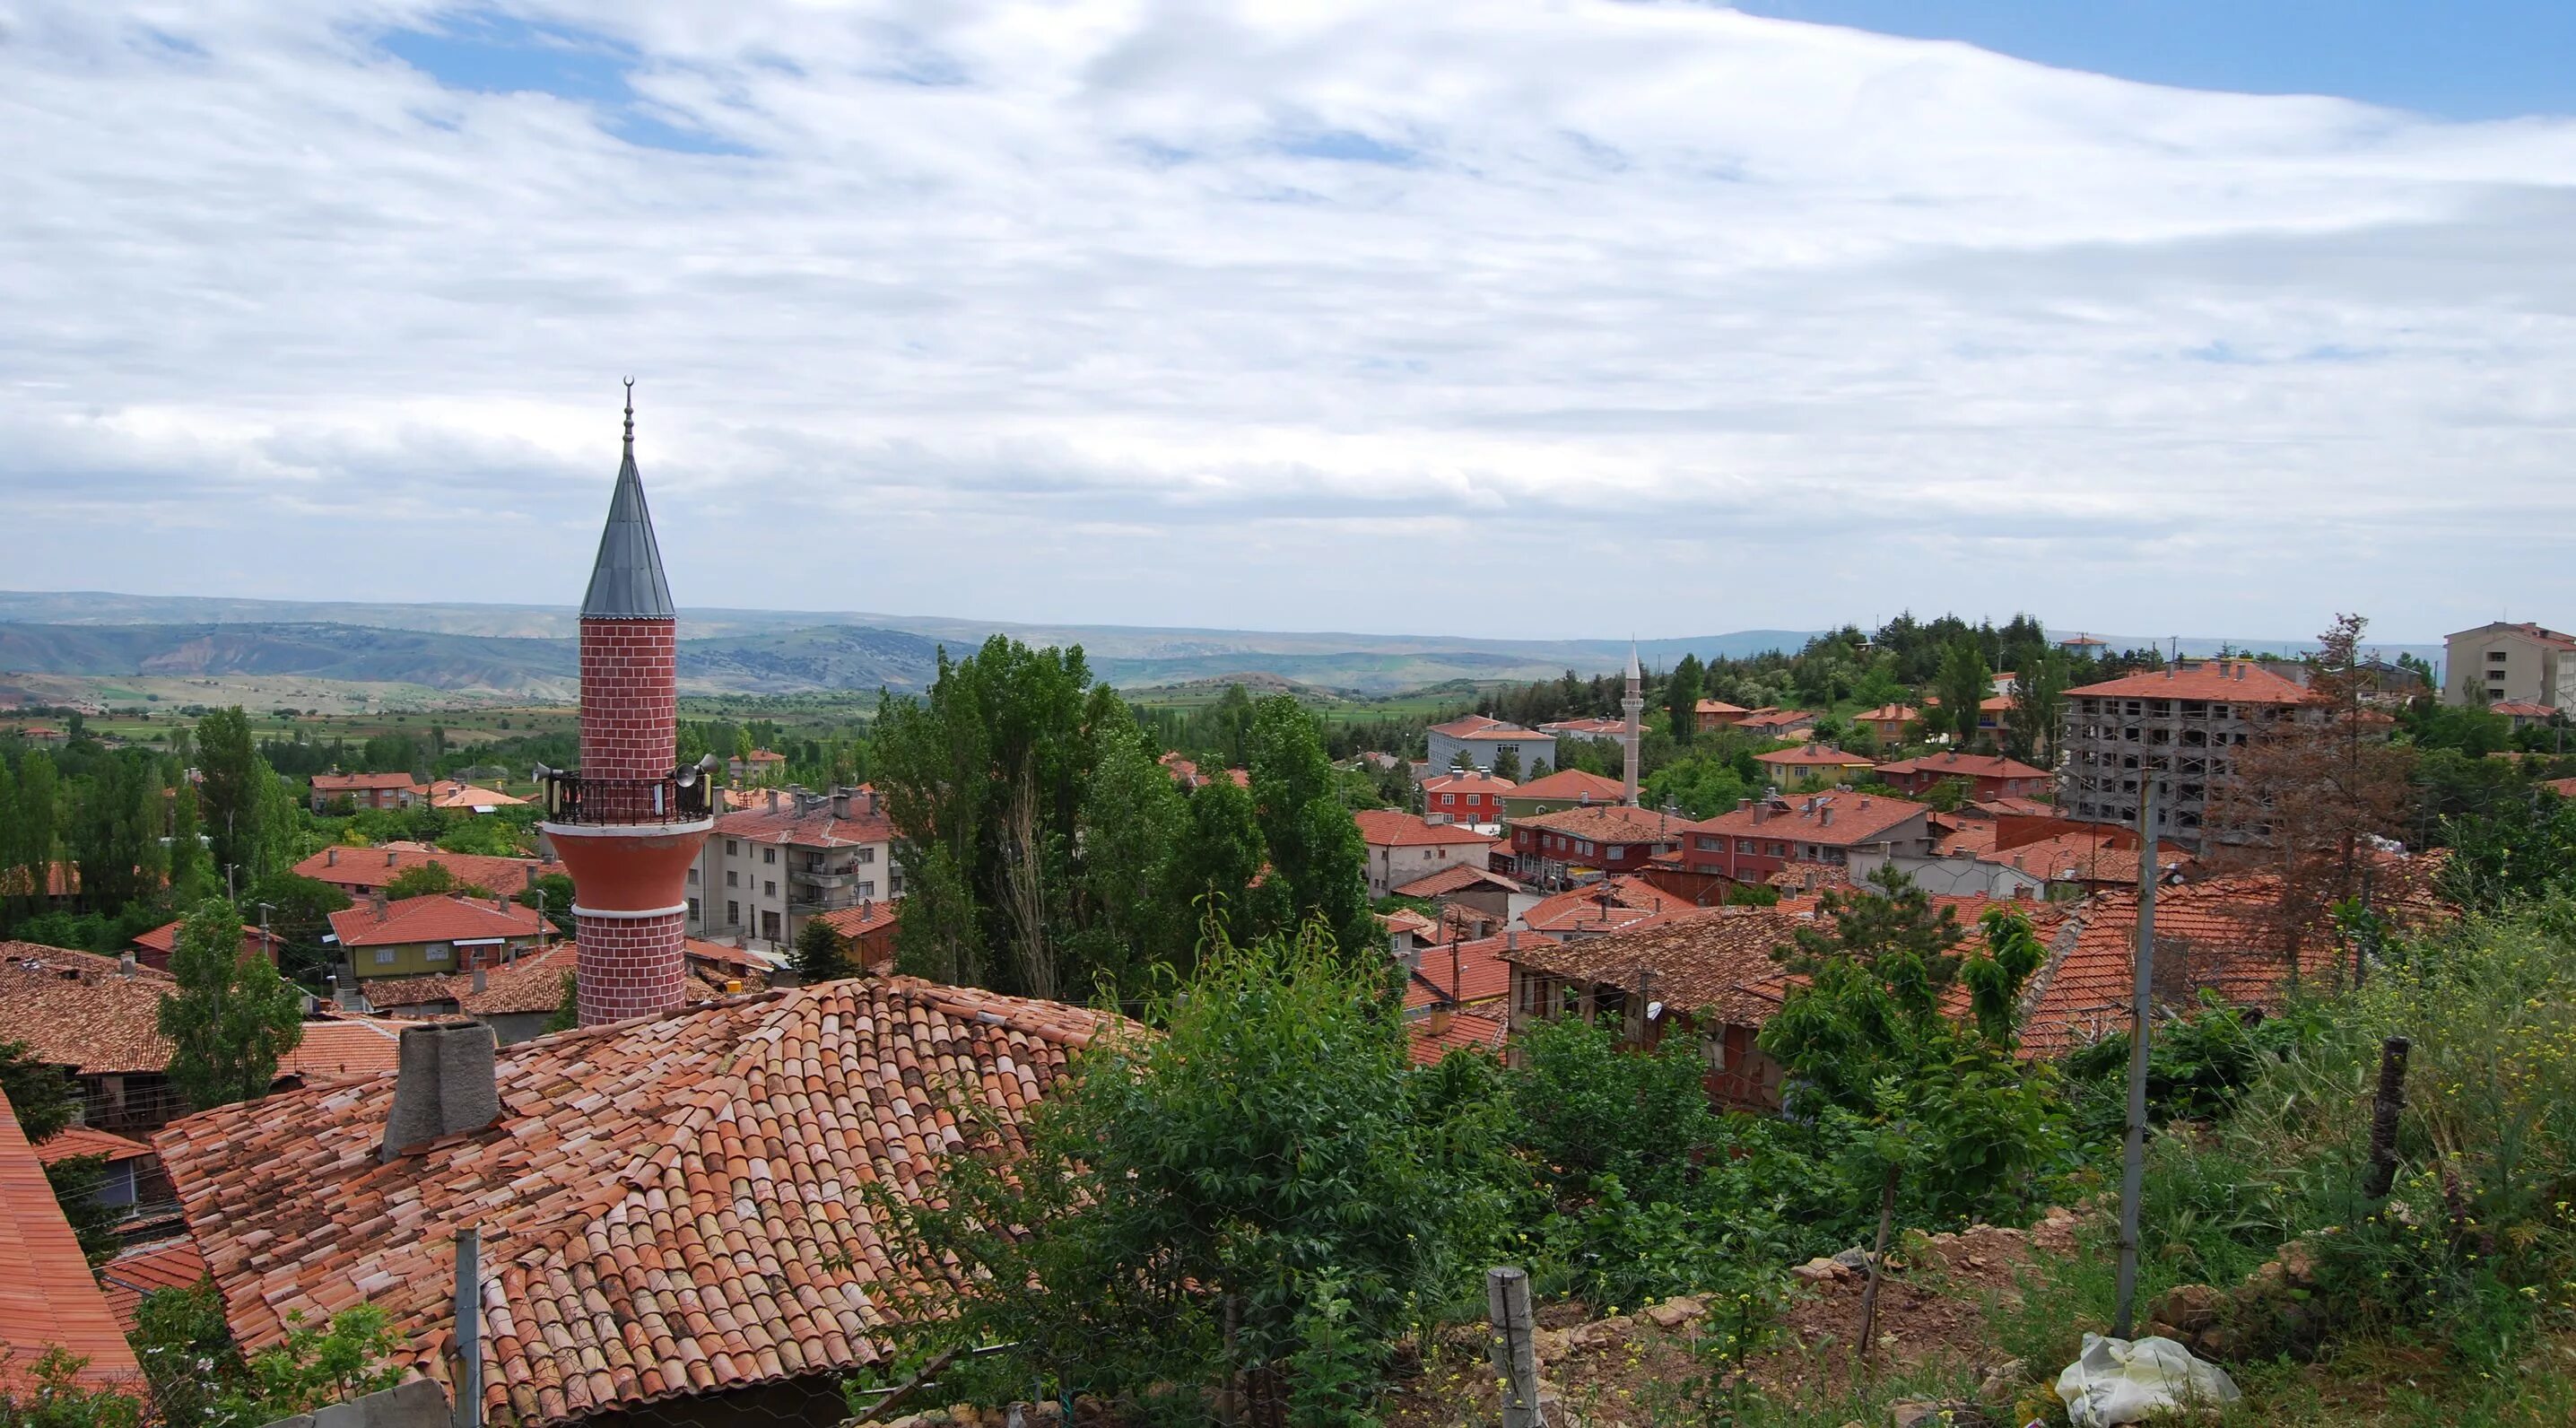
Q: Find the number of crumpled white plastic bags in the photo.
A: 1